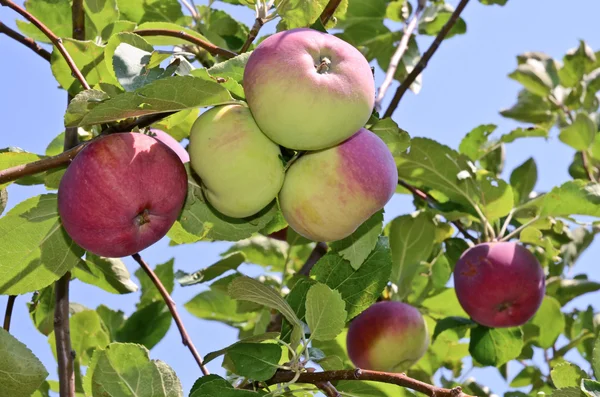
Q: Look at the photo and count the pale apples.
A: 3